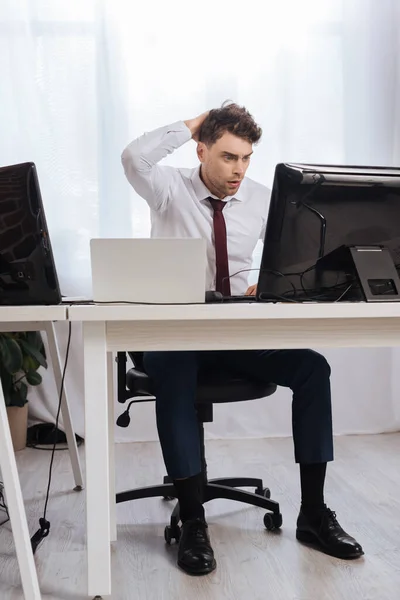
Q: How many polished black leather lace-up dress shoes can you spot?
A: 2